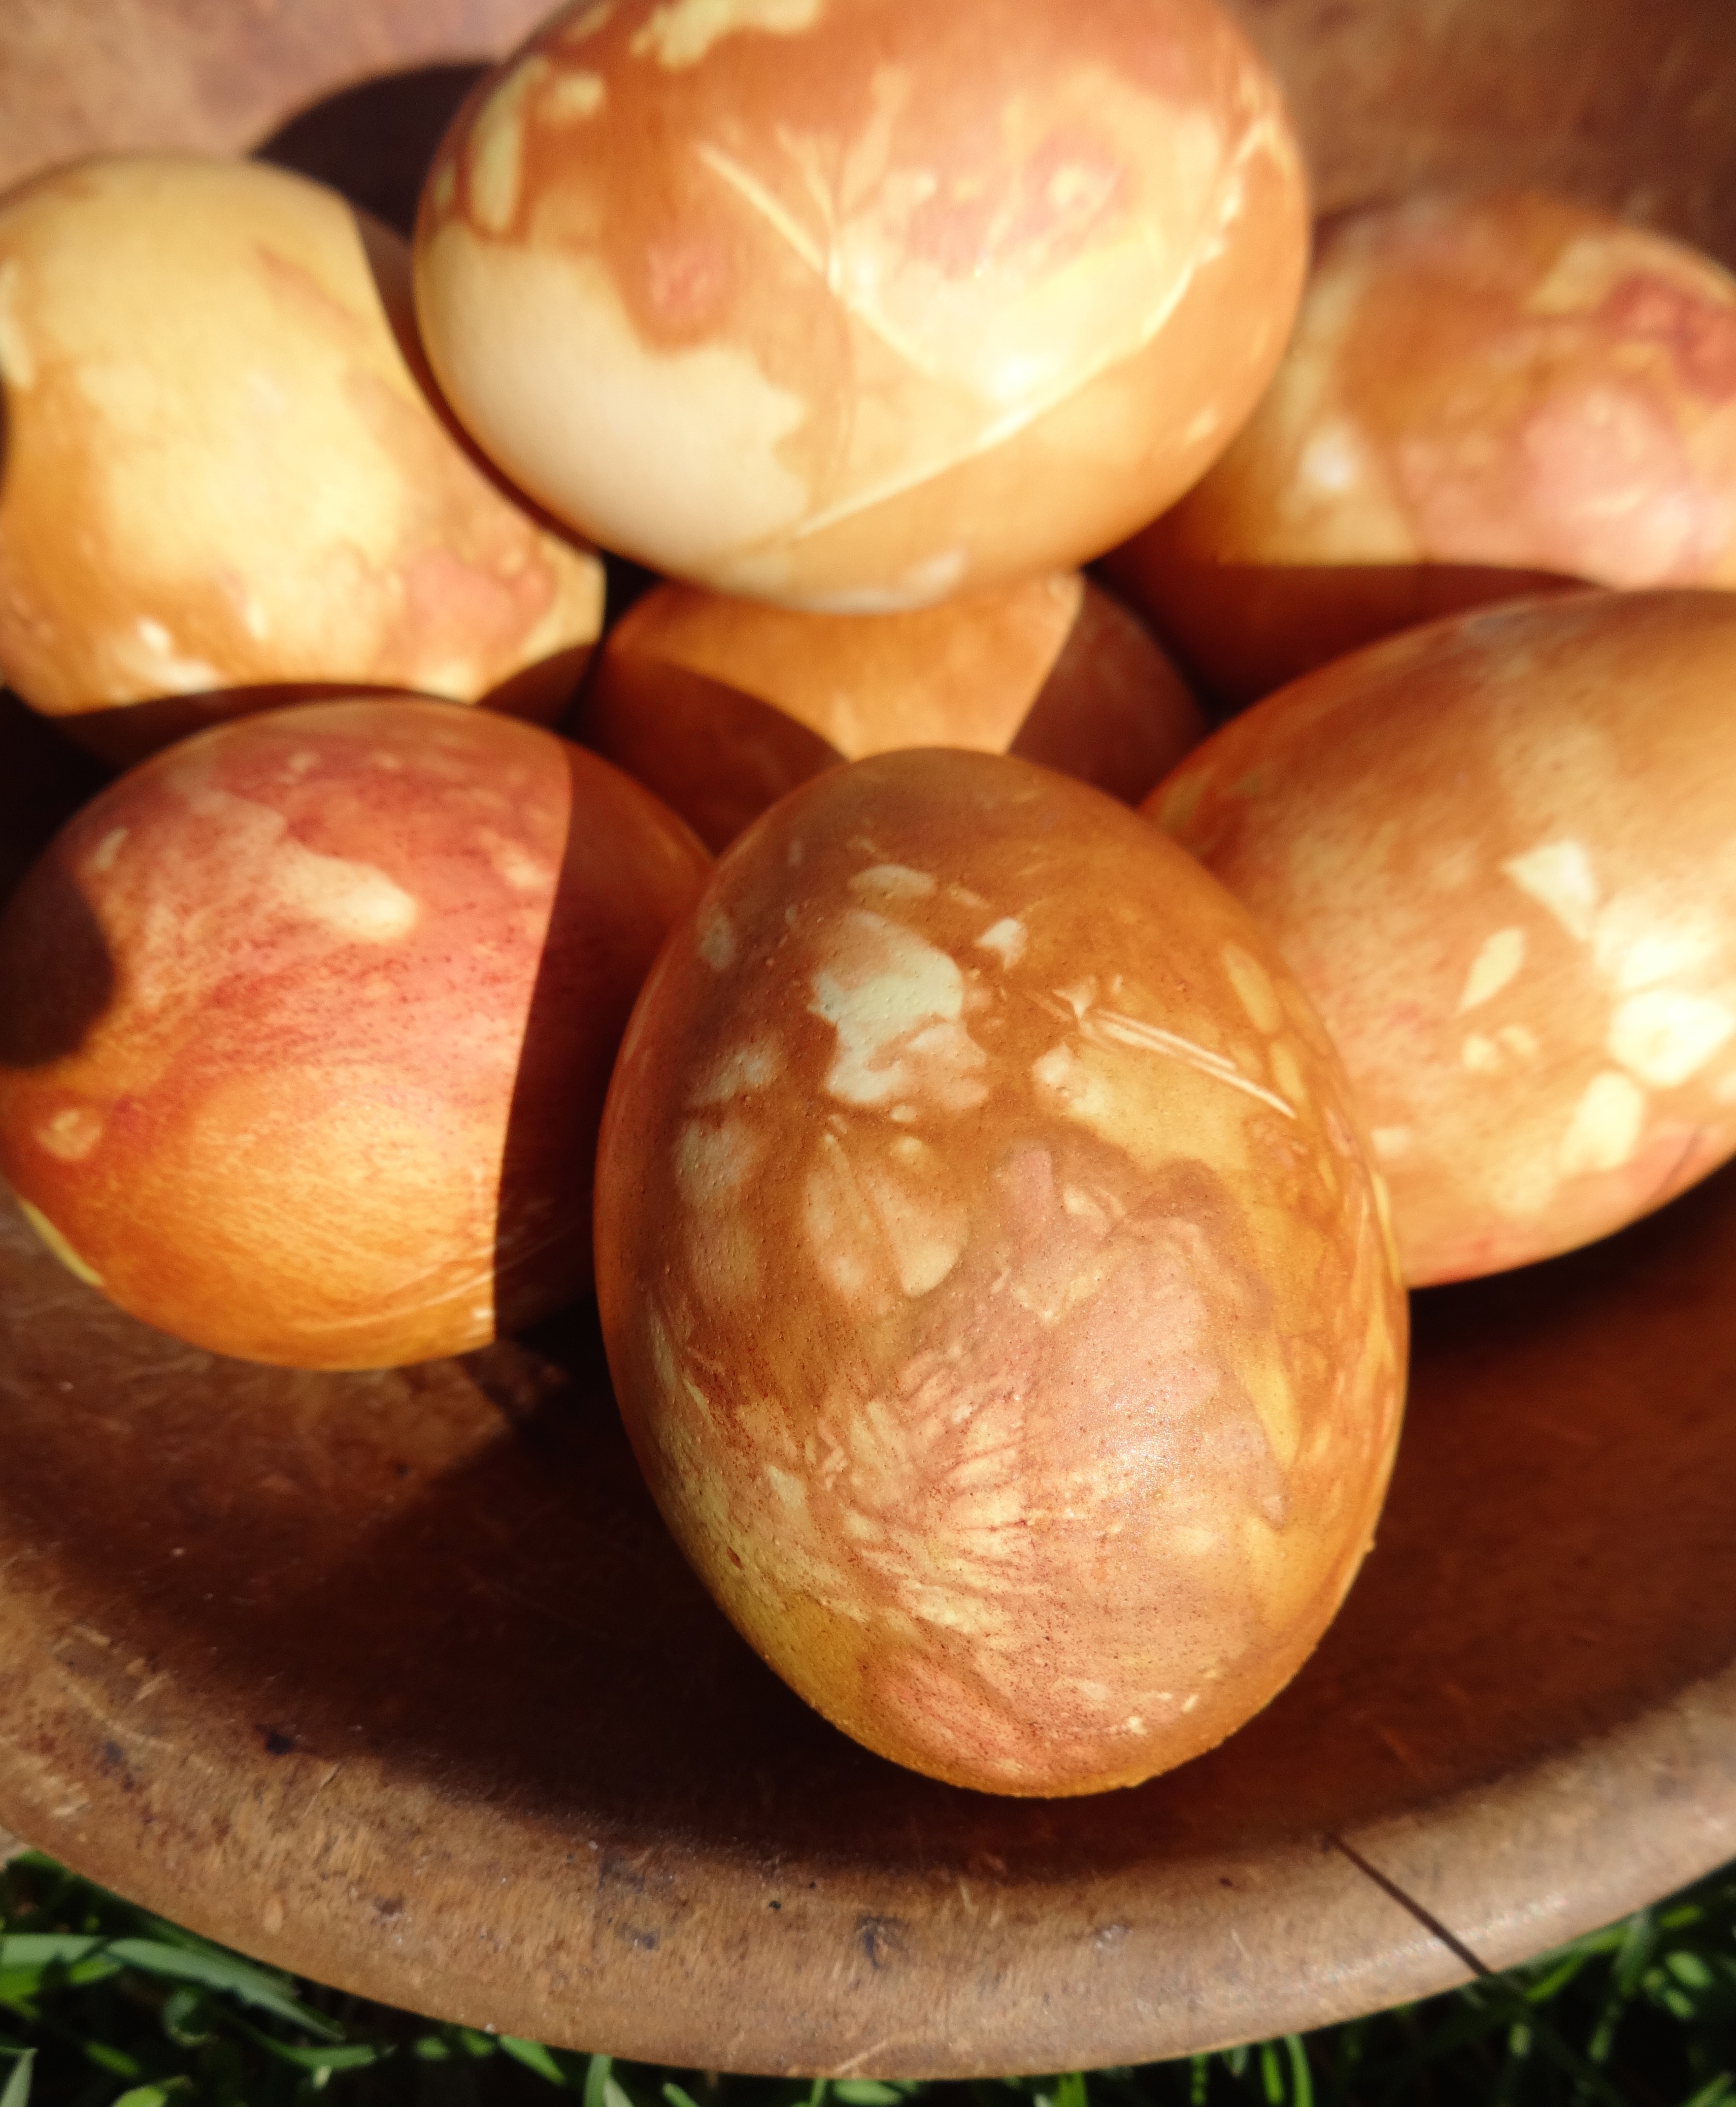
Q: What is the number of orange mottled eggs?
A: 7